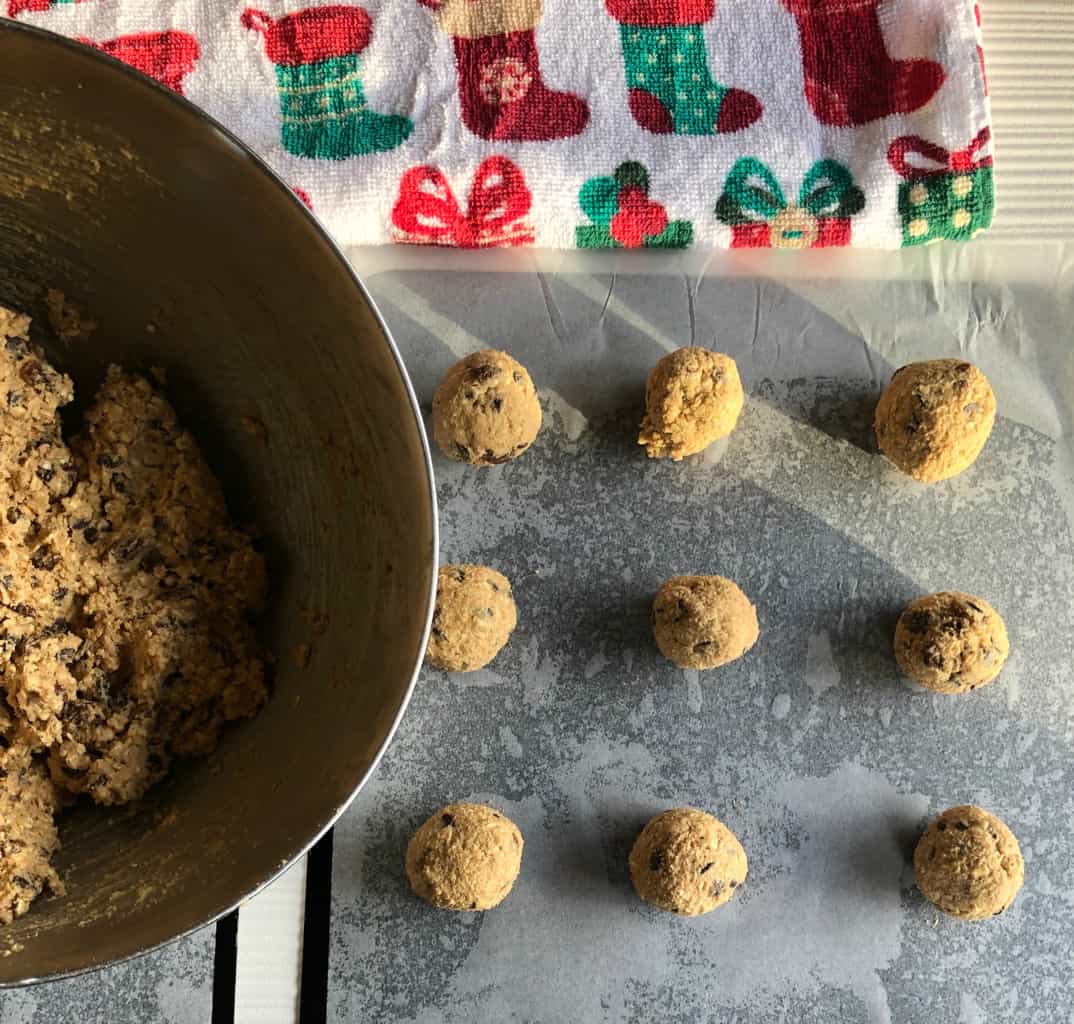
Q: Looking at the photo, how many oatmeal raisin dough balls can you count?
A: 9